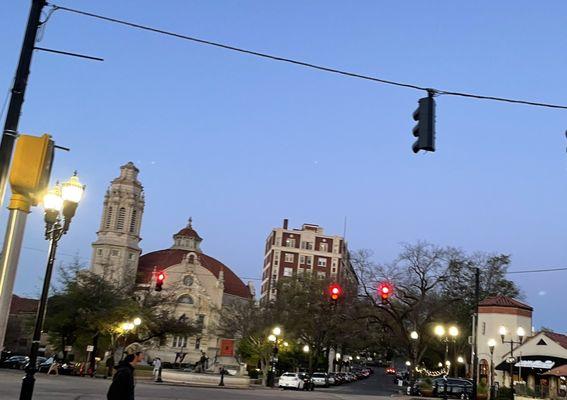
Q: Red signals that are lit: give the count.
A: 3